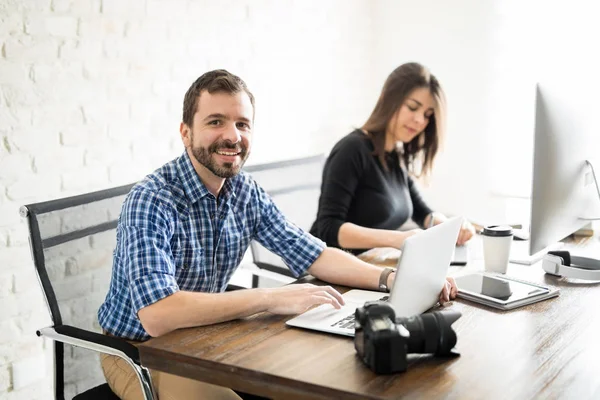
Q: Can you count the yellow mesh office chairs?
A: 0